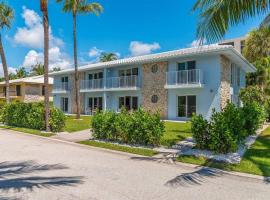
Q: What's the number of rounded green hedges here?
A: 3